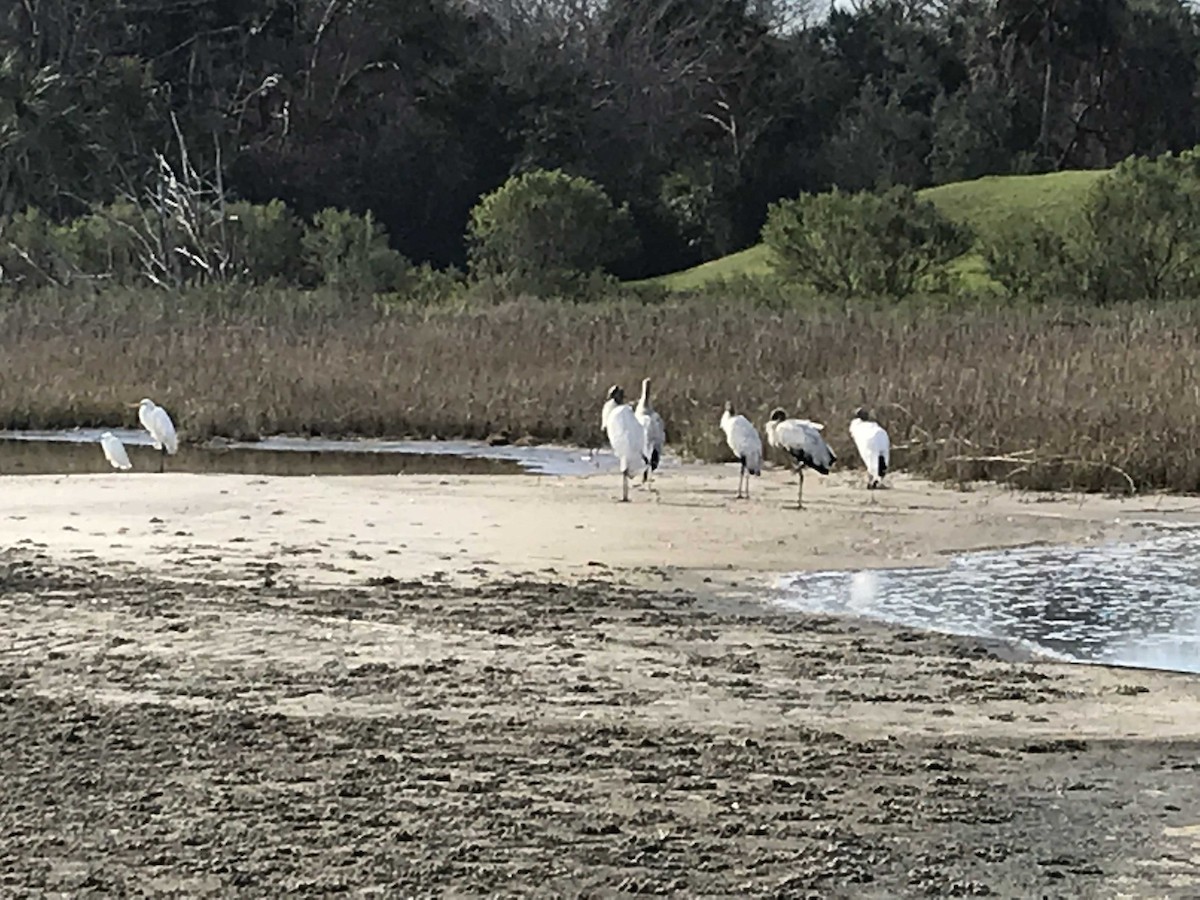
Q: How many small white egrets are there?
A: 2